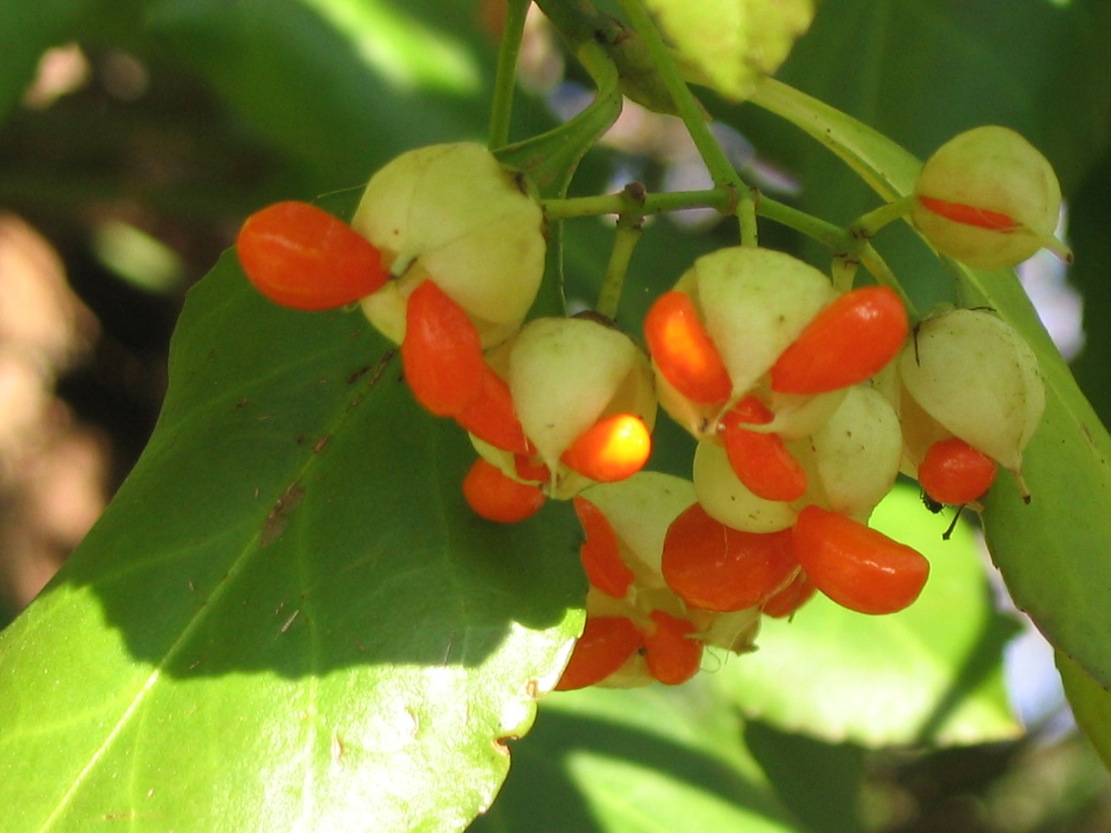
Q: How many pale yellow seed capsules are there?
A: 7